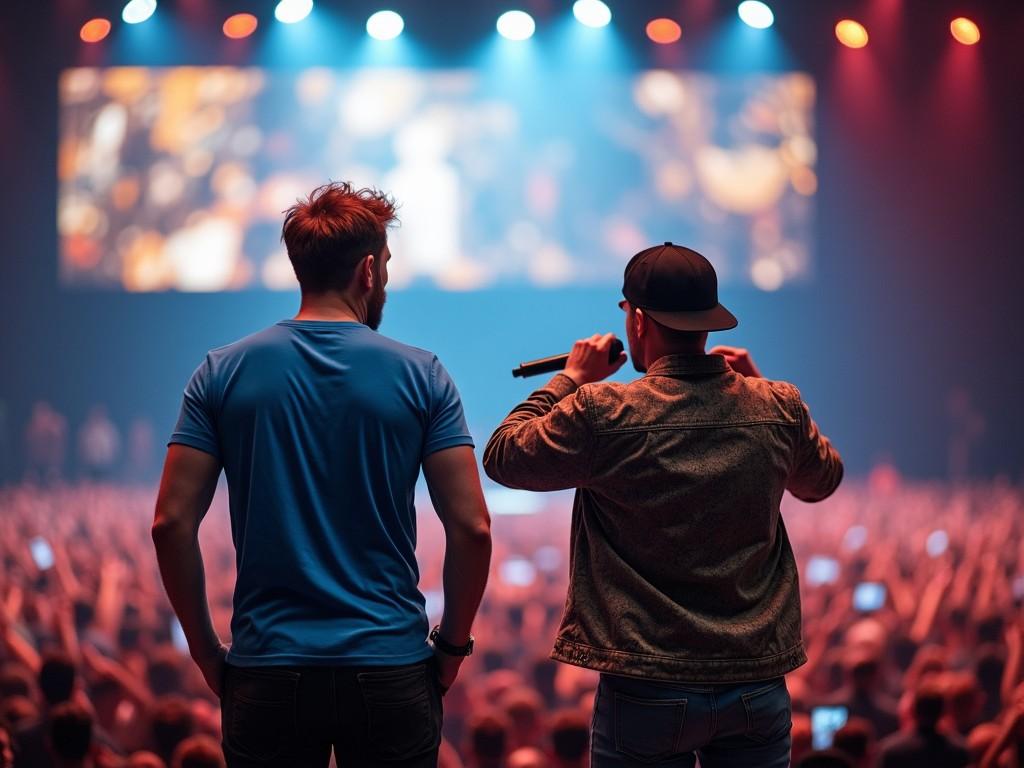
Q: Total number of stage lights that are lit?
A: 11